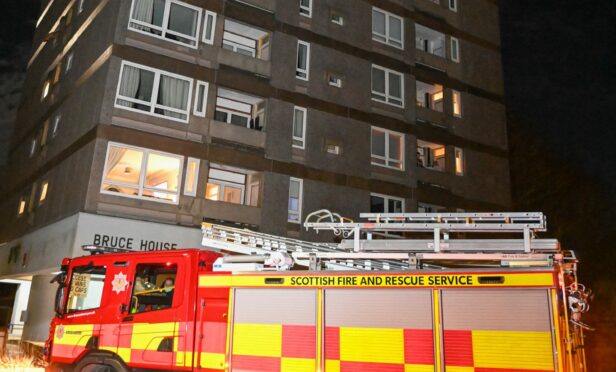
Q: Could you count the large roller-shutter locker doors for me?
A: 3